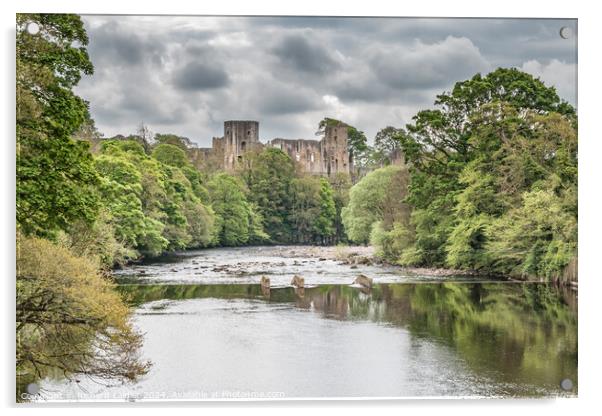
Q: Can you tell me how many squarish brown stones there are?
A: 3